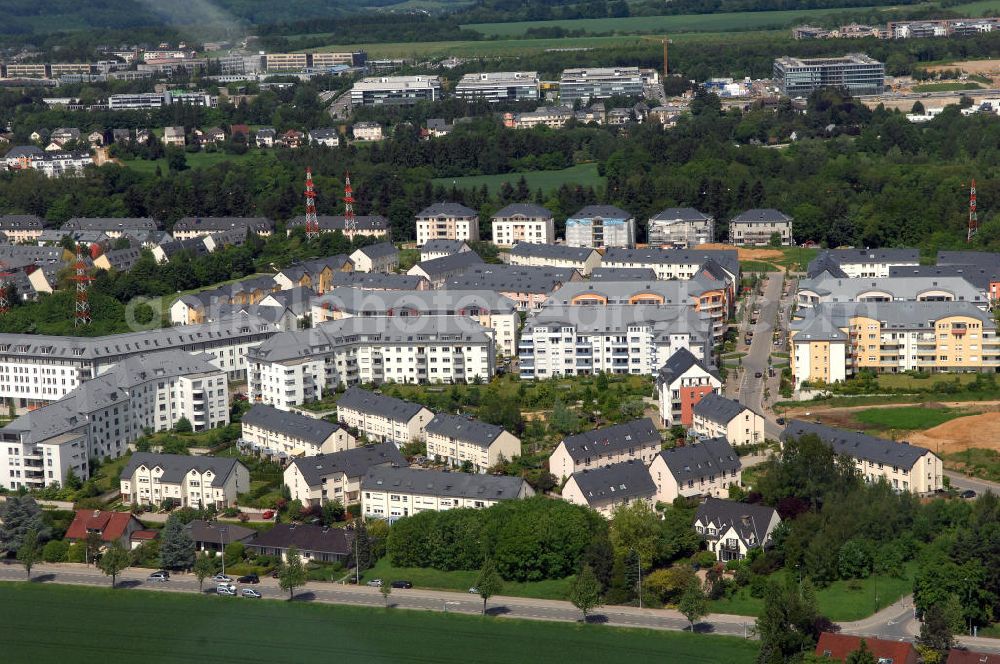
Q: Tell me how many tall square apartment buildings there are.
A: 5